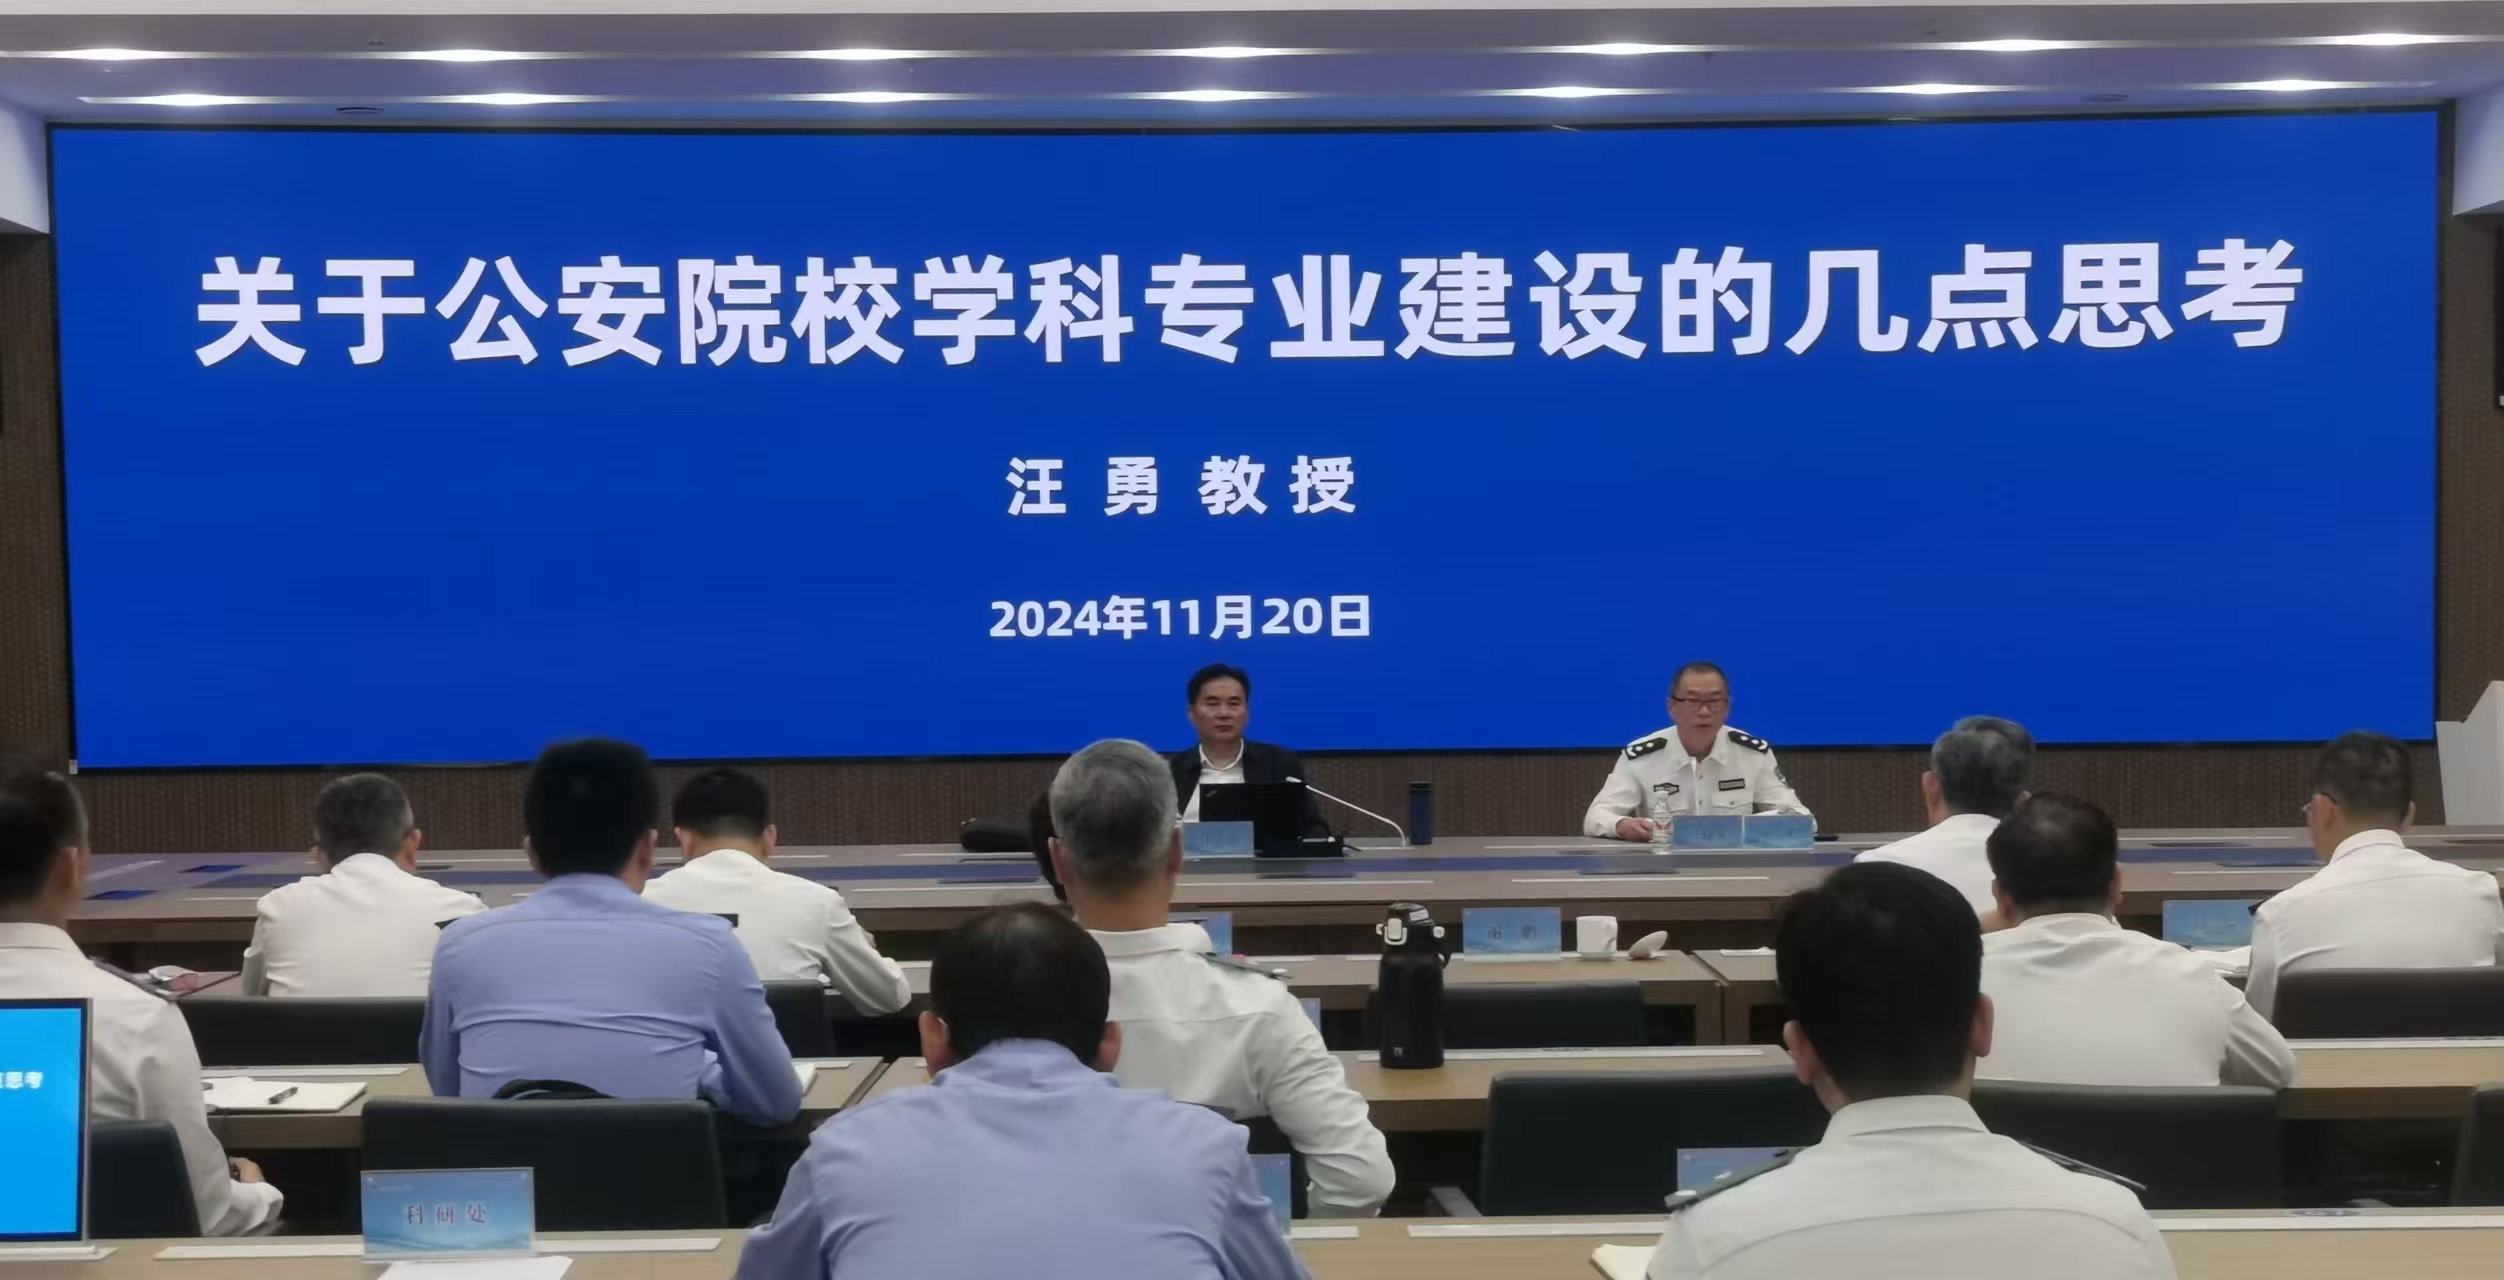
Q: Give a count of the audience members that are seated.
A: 11